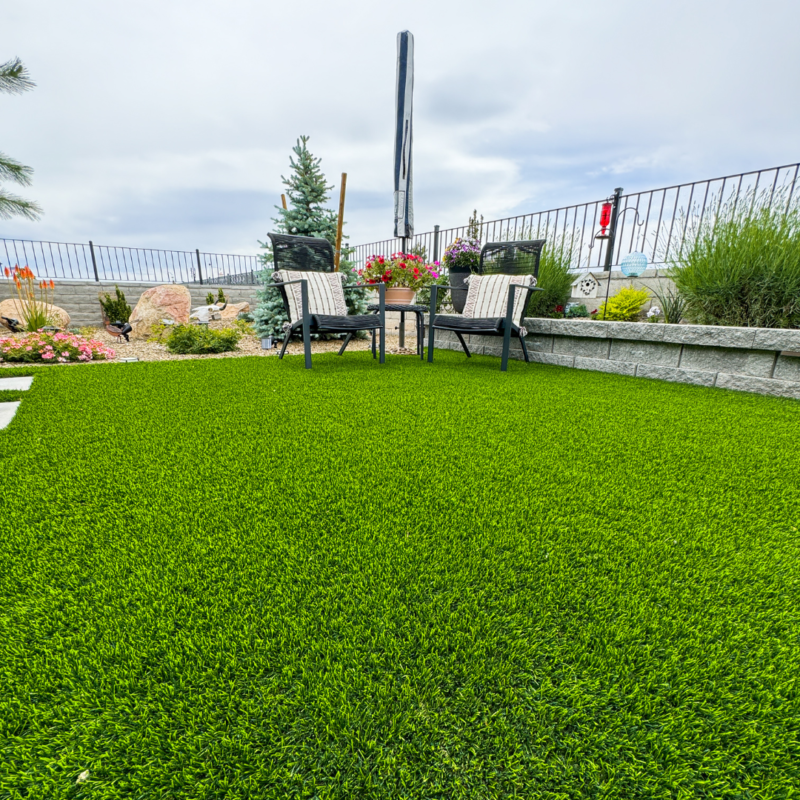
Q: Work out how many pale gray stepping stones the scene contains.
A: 2